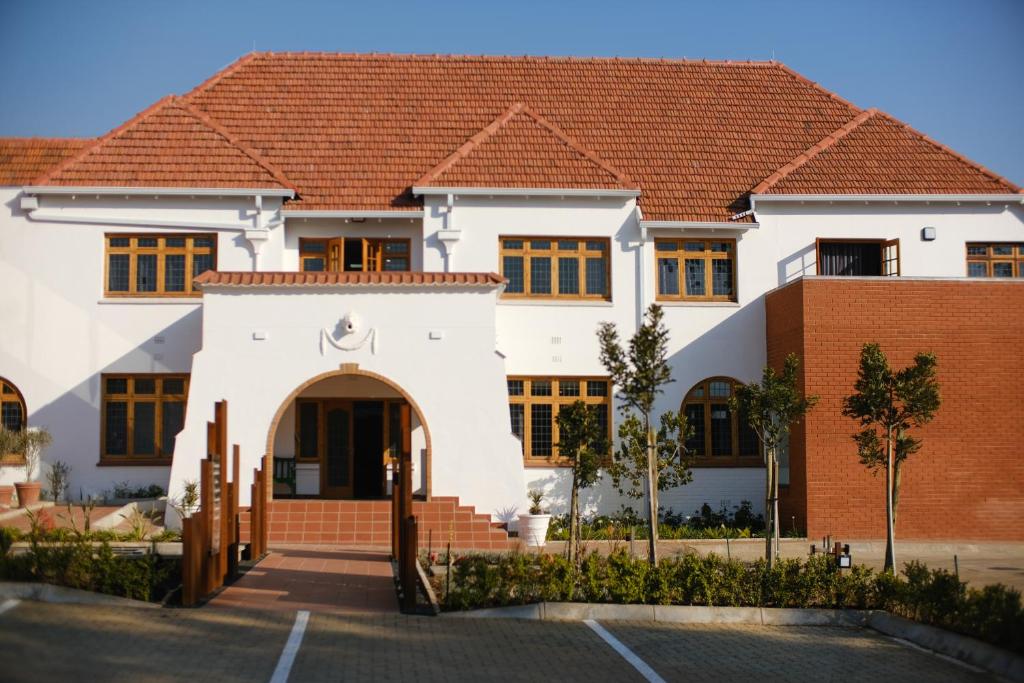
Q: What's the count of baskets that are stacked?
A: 0